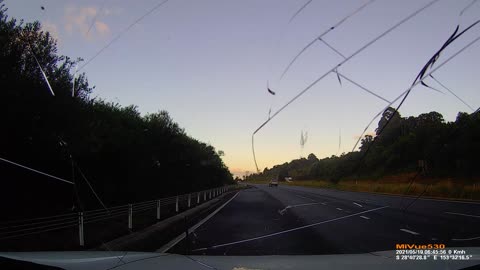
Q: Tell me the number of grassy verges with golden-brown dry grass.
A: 1